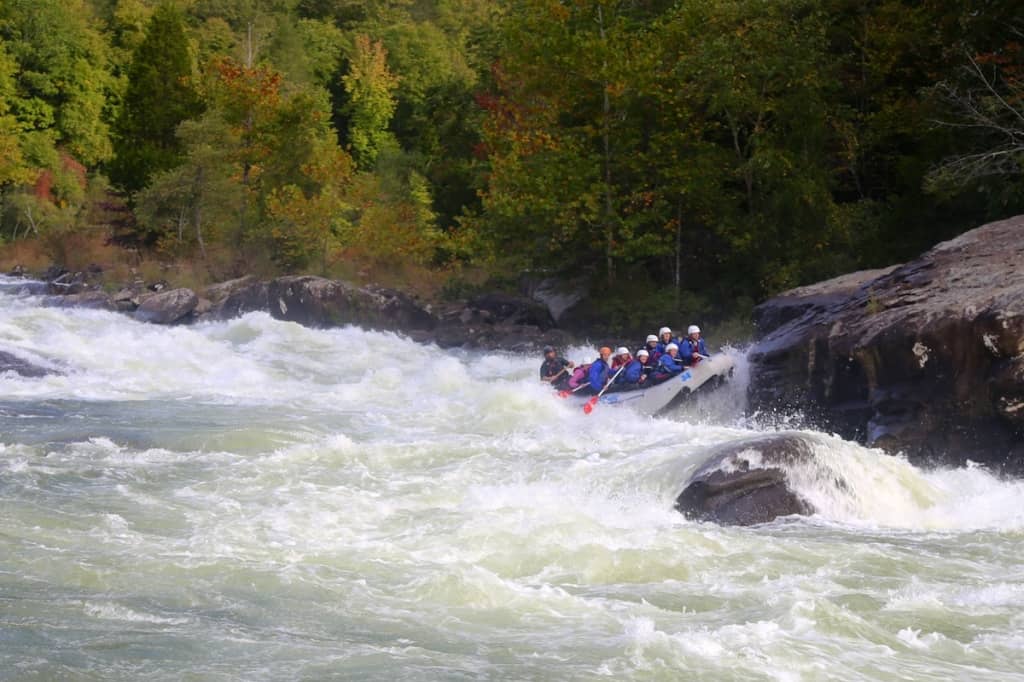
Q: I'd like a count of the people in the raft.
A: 9